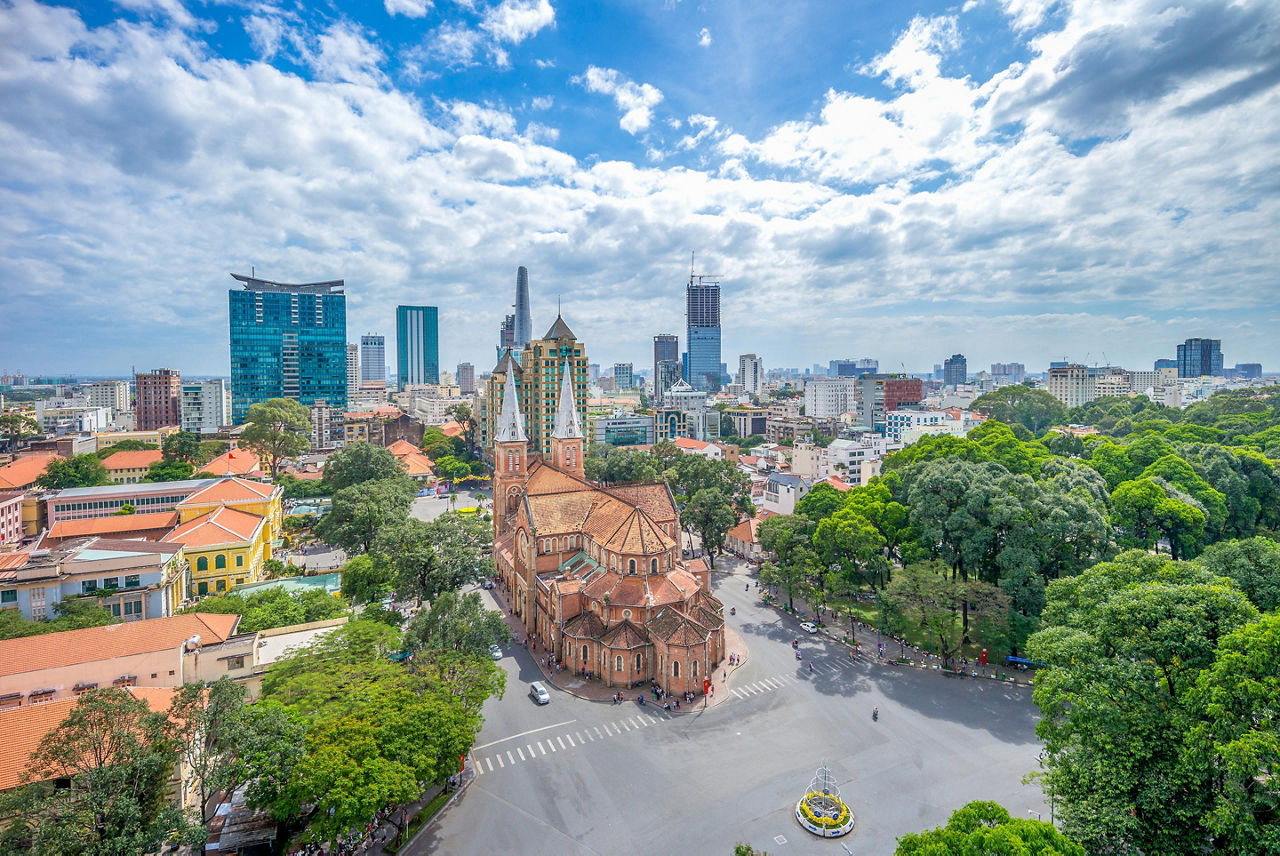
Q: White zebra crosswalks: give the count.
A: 2